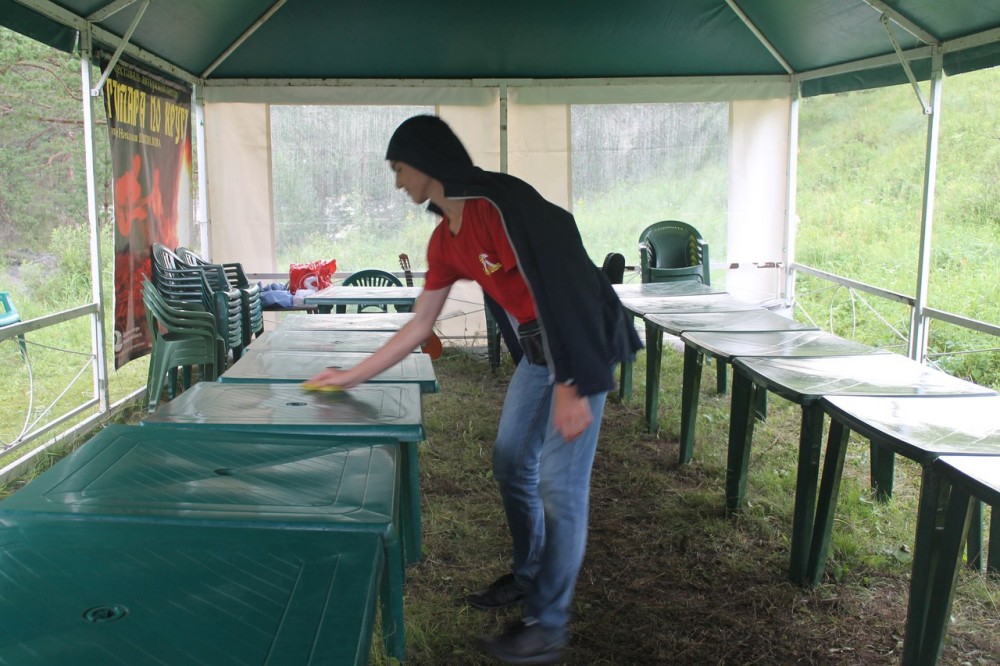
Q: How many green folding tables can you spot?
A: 14